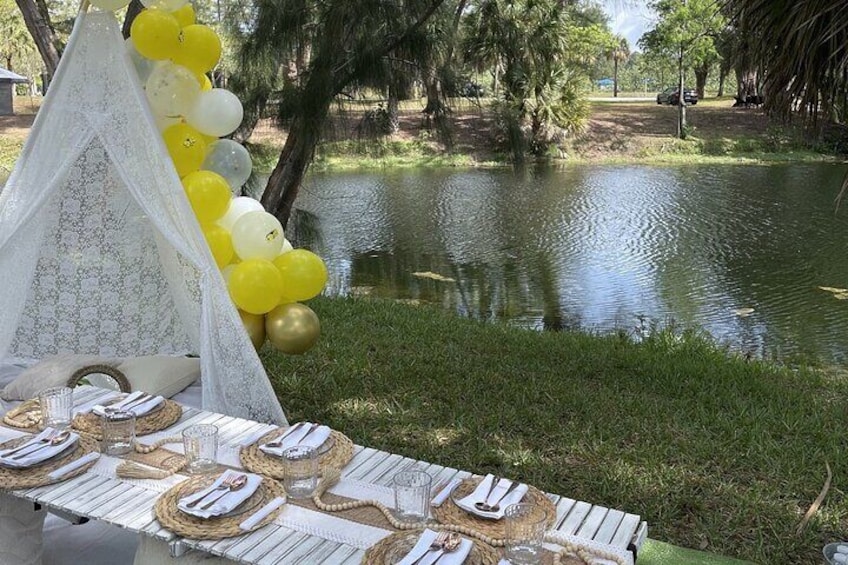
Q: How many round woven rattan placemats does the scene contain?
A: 6